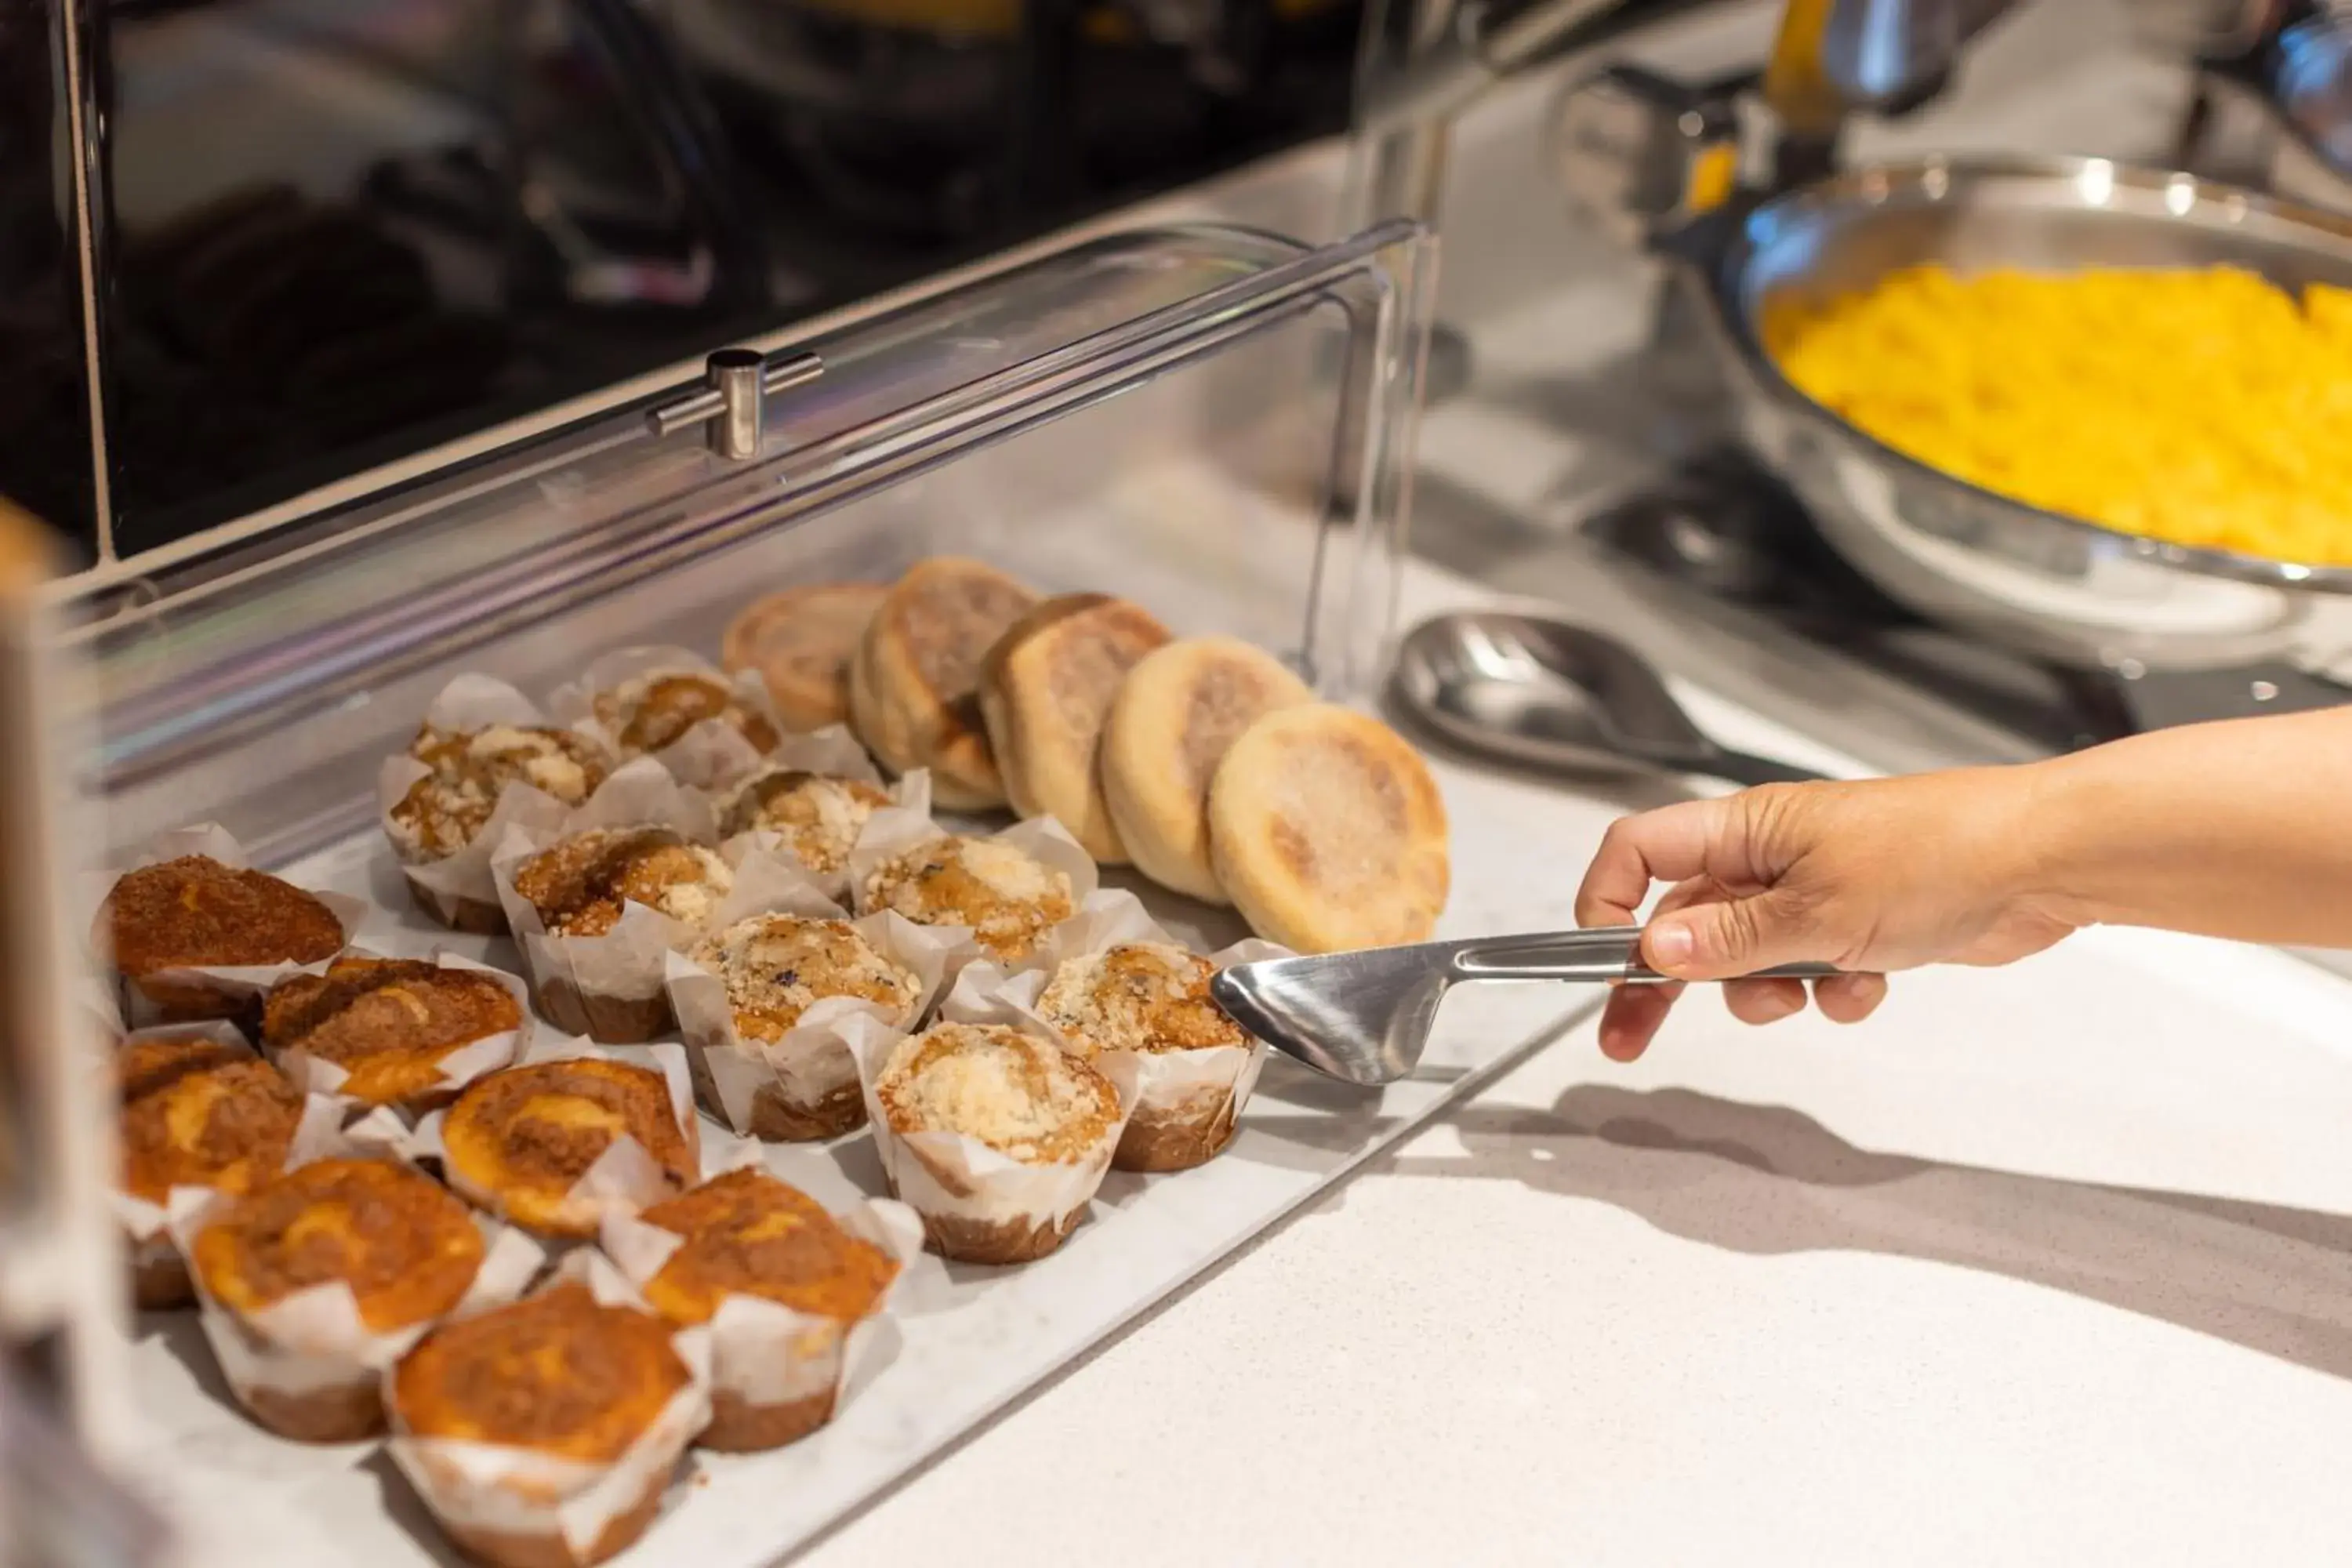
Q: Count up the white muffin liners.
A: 15